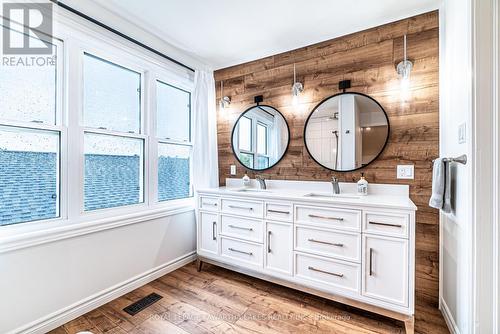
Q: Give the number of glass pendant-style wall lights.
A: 3